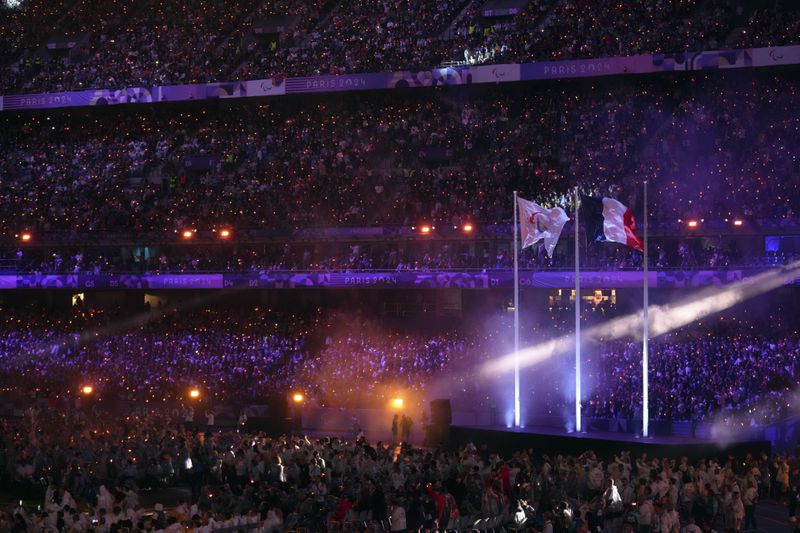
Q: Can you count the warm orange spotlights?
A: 11